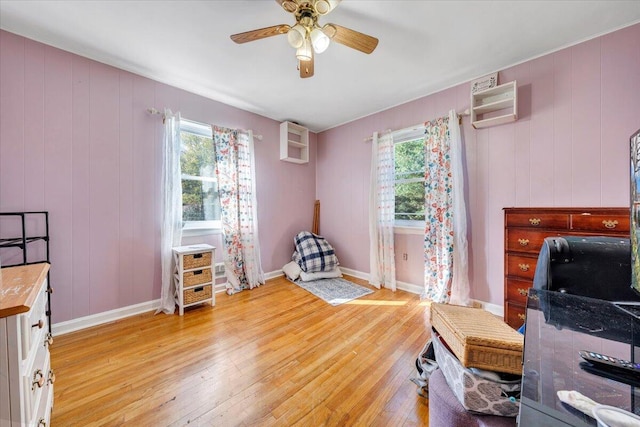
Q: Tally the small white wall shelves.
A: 2